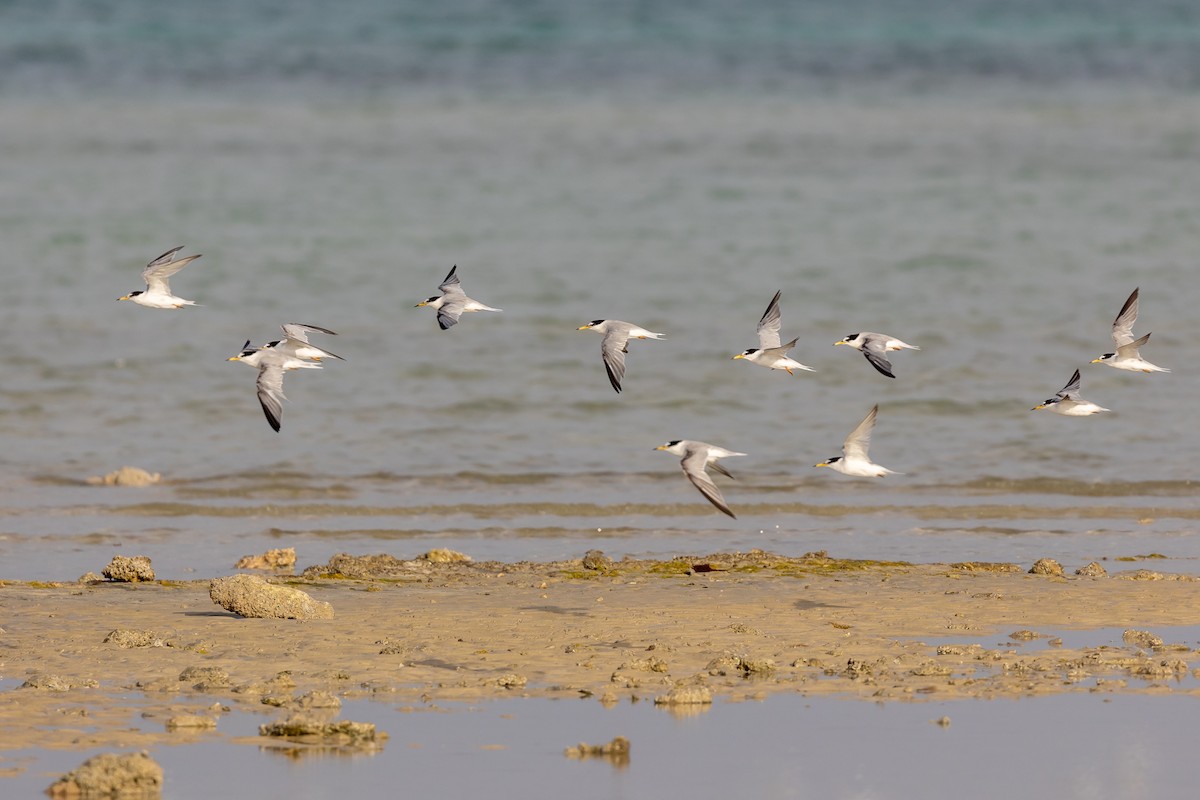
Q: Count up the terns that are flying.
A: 11